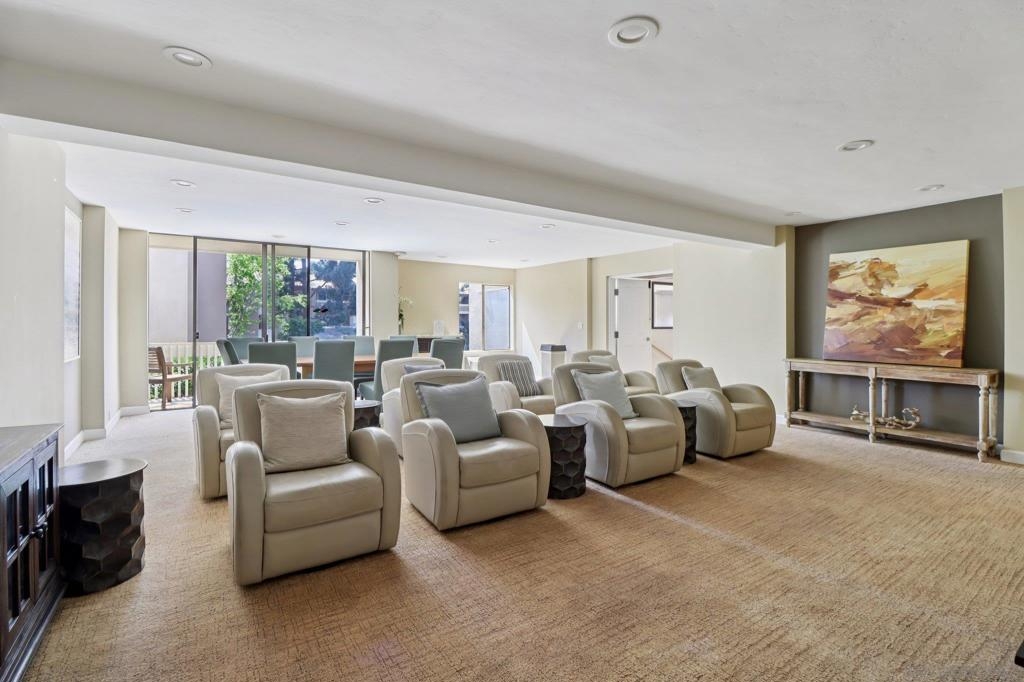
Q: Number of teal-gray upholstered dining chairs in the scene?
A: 9